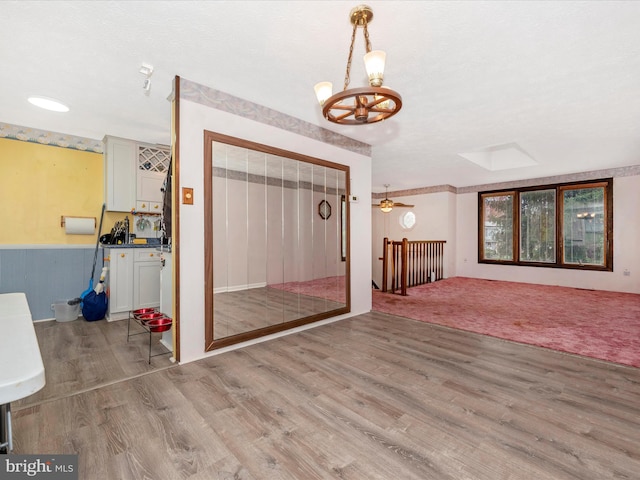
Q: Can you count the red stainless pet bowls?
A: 3